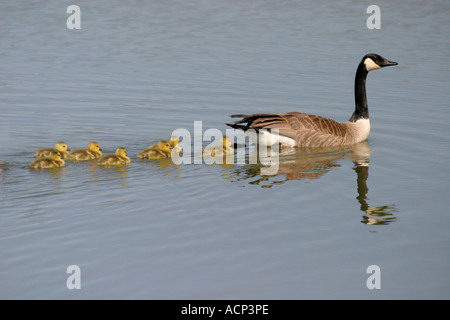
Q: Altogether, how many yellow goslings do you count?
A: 7